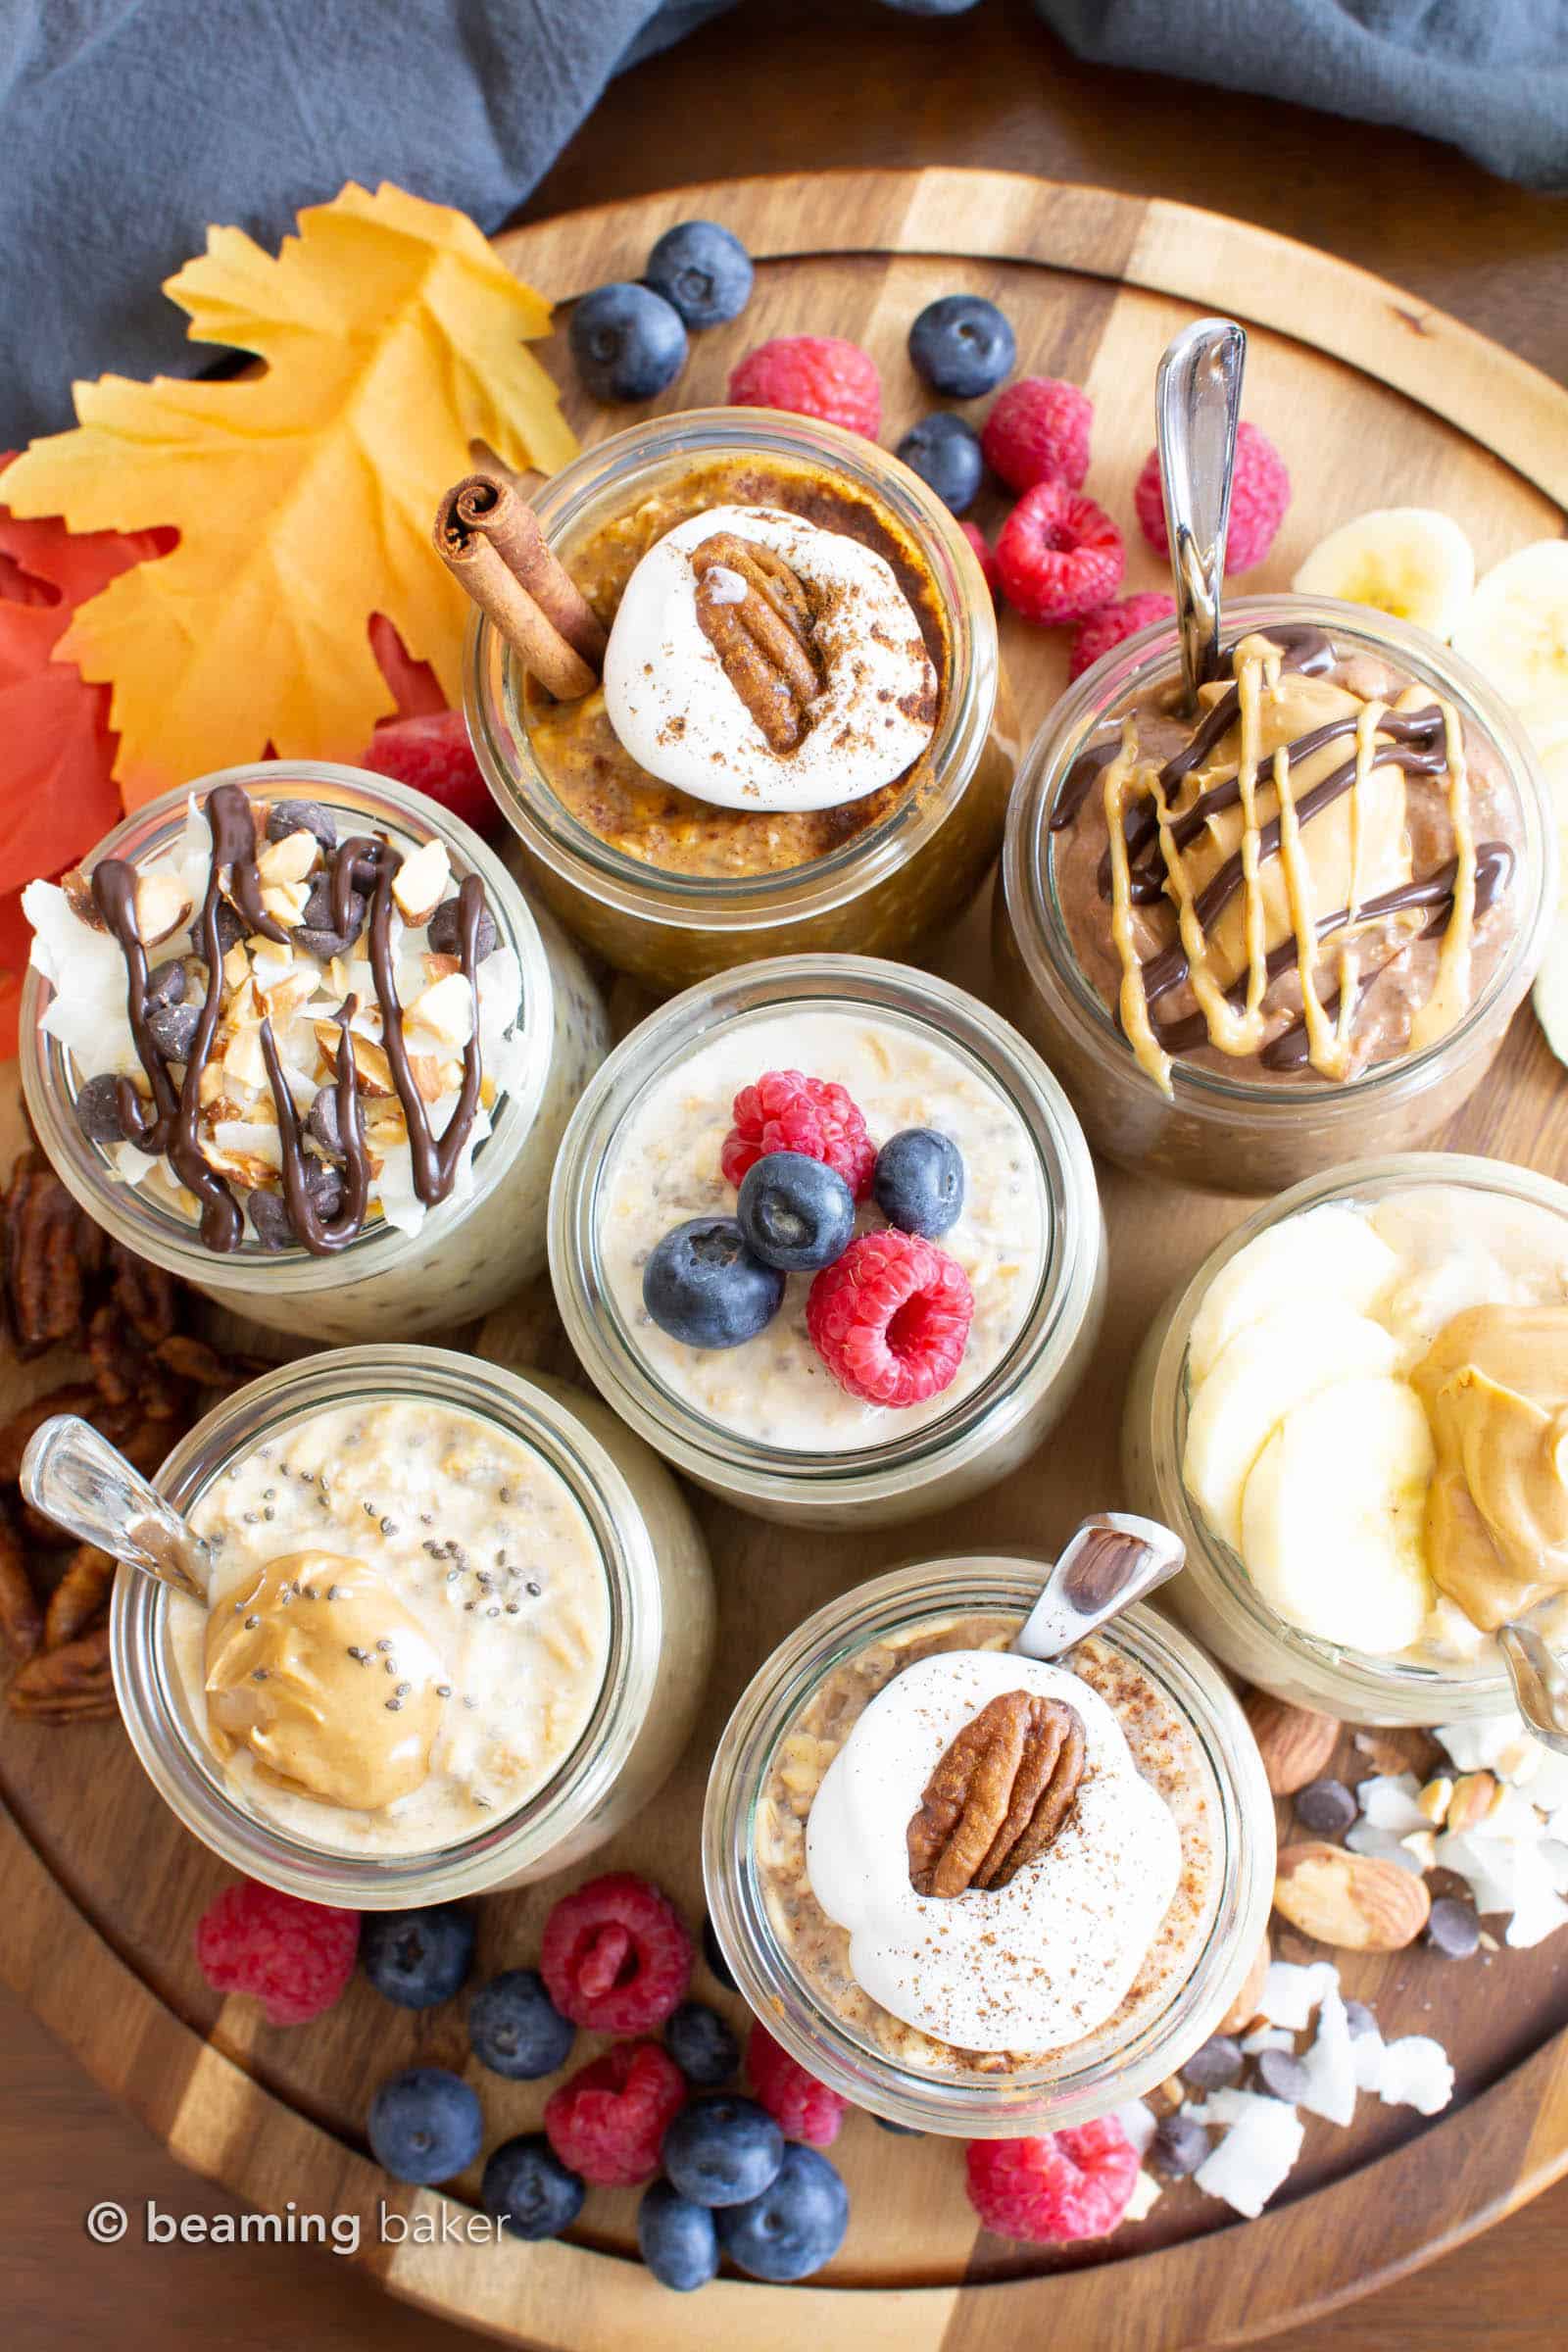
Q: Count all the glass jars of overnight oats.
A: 7